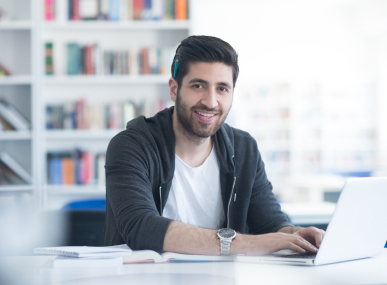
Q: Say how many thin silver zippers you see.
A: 2